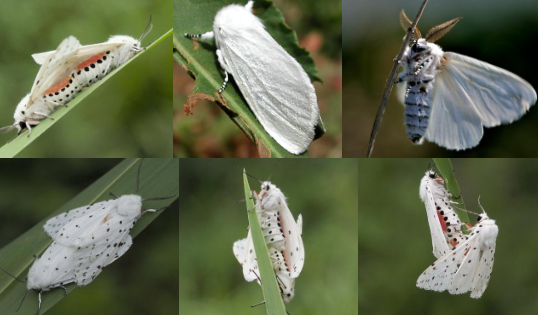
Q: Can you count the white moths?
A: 10